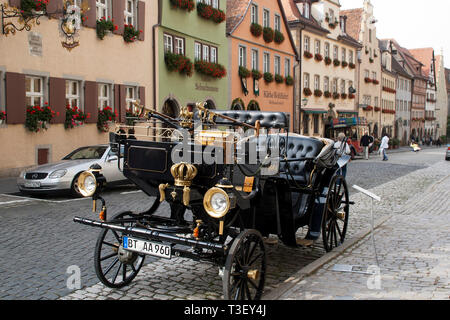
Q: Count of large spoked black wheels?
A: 3